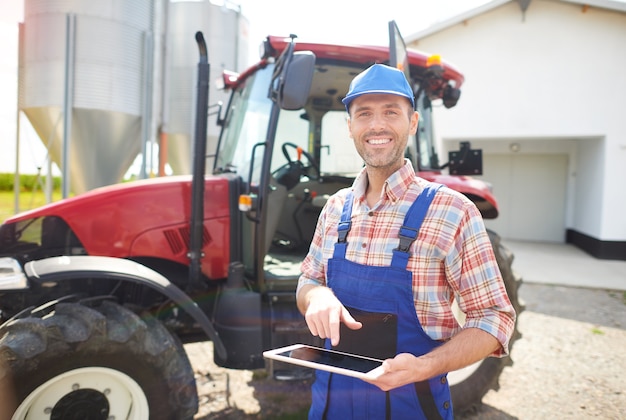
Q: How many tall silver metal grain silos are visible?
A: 2